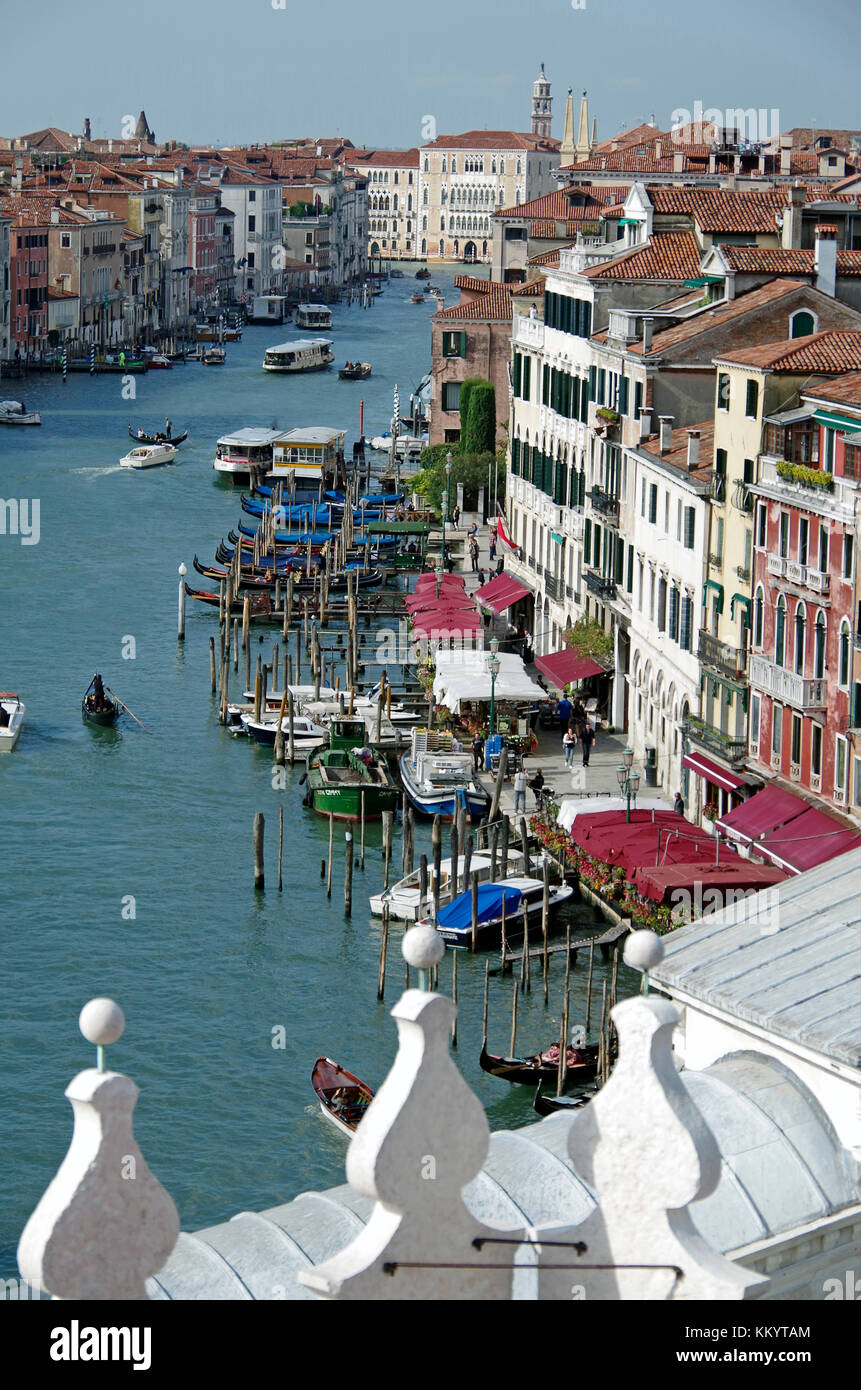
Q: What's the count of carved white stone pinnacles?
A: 3